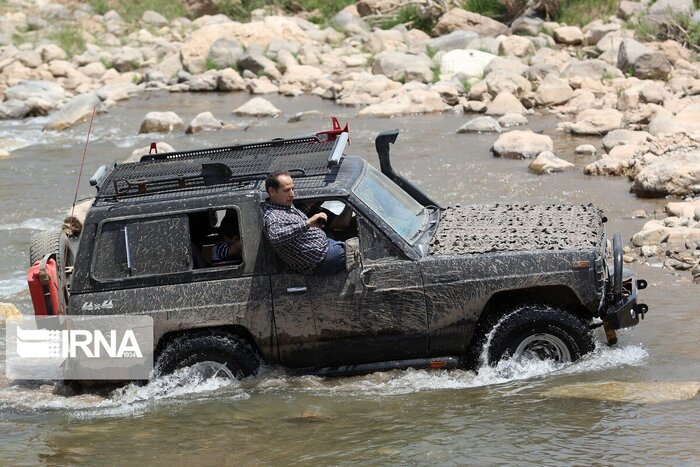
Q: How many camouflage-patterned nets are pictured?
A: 1